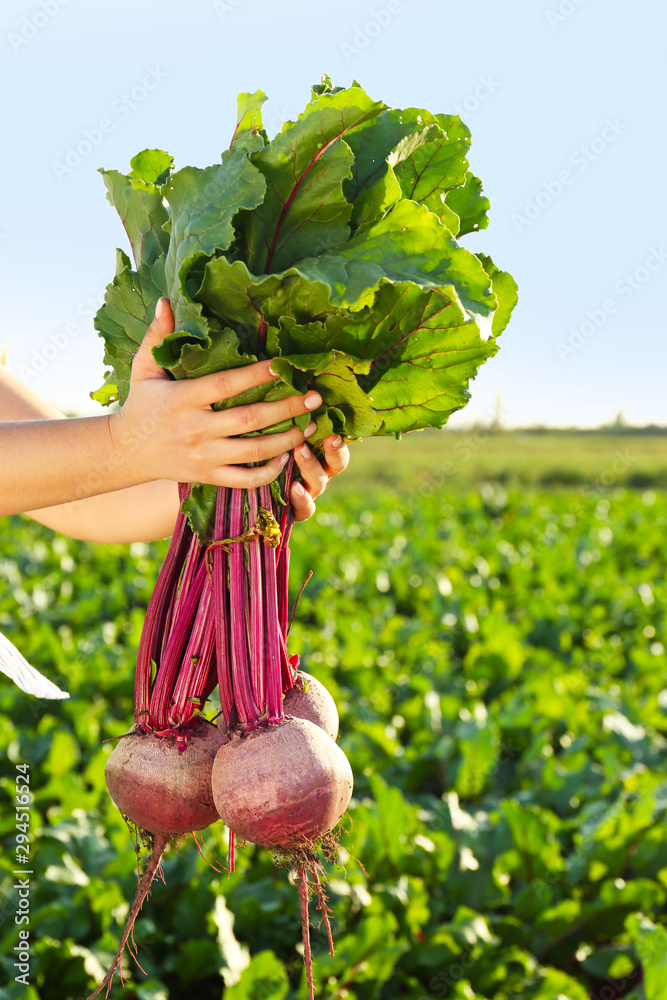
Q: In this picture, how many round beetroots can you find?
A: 3